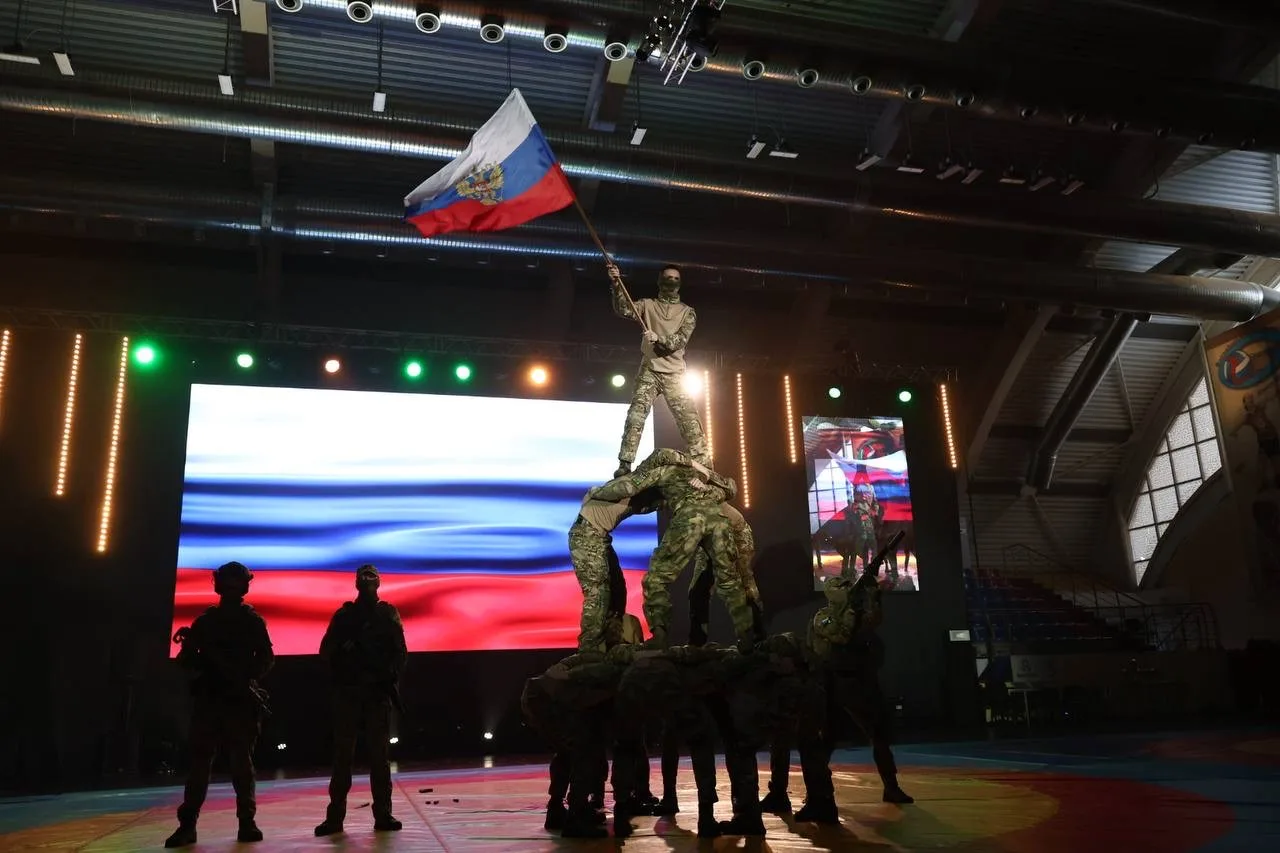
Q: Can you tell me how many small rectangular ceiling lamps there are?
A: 14